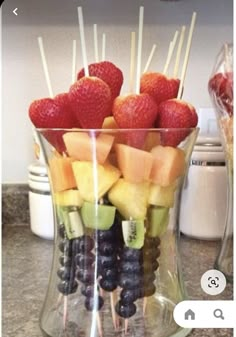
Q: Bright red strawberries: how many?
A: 7